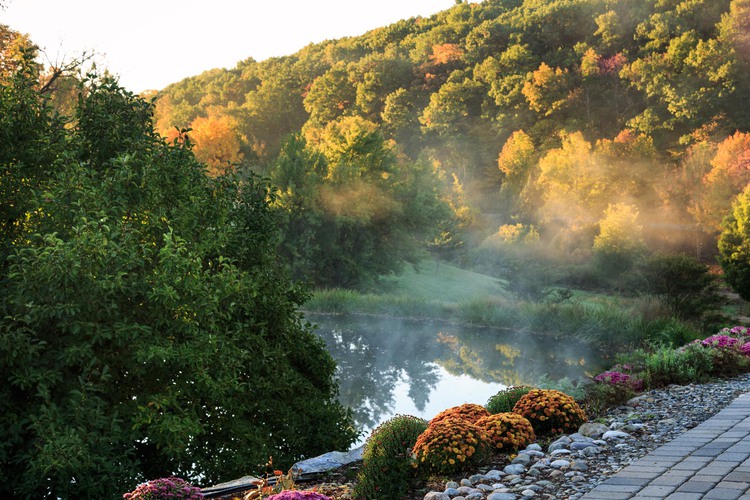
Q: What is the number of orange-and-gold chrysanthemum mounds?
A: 4